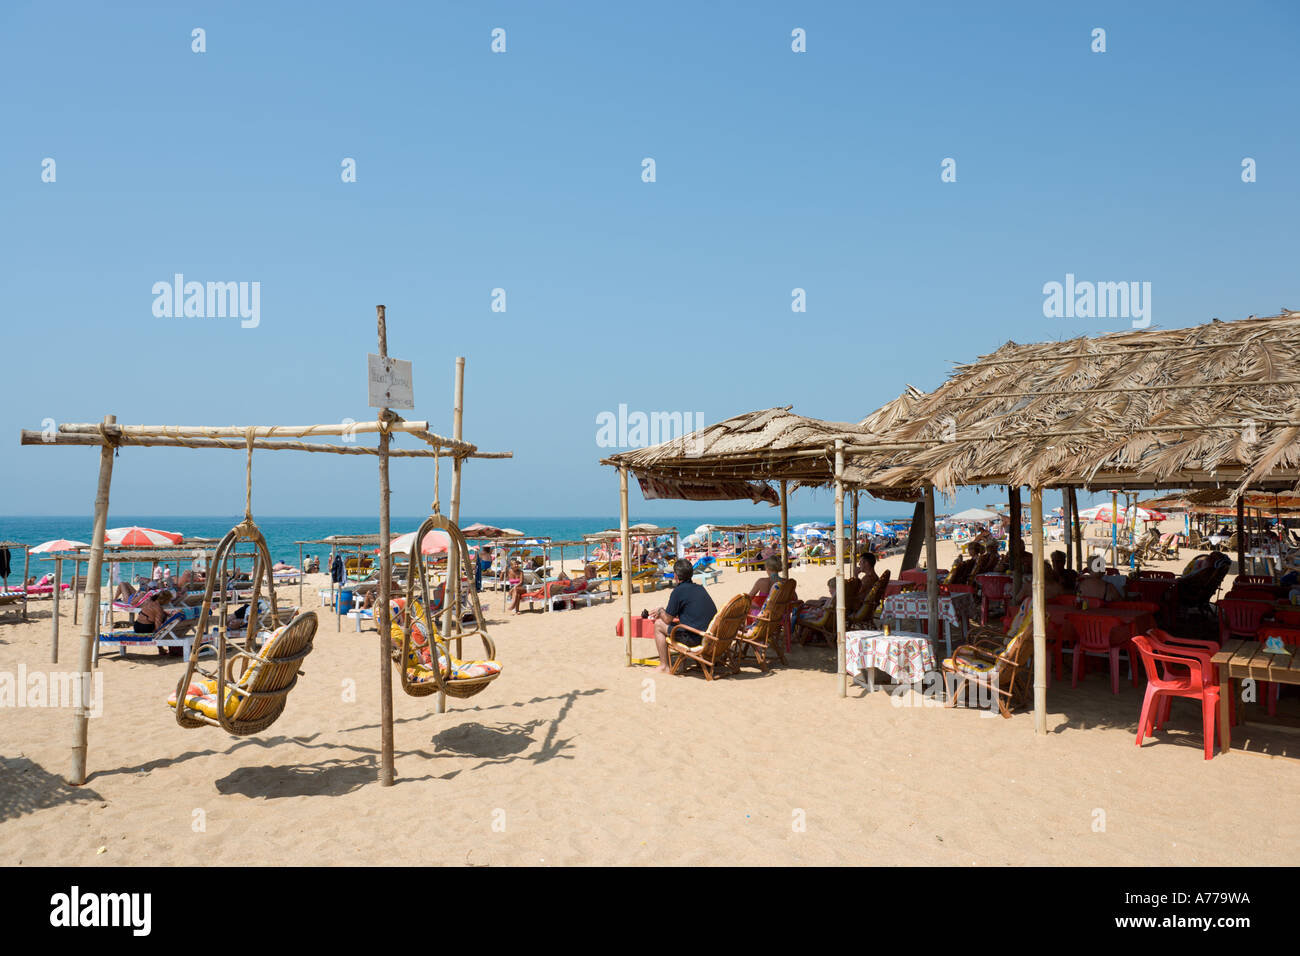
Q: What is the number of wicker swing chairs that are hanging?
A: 2